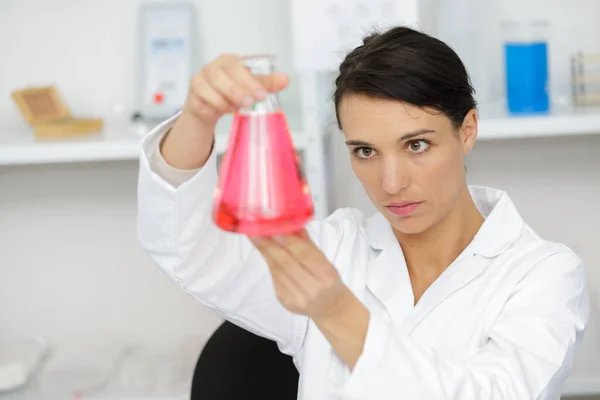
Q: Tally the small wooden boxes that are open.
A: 1